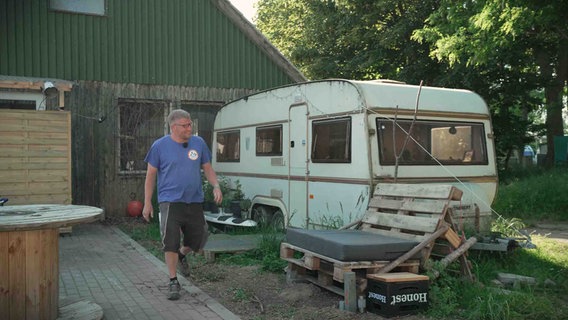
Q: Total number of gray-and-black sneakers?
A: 2